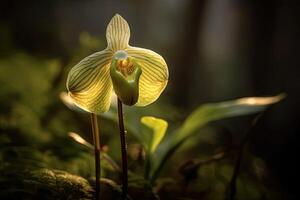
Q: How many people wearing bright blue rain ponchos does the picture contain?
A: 0